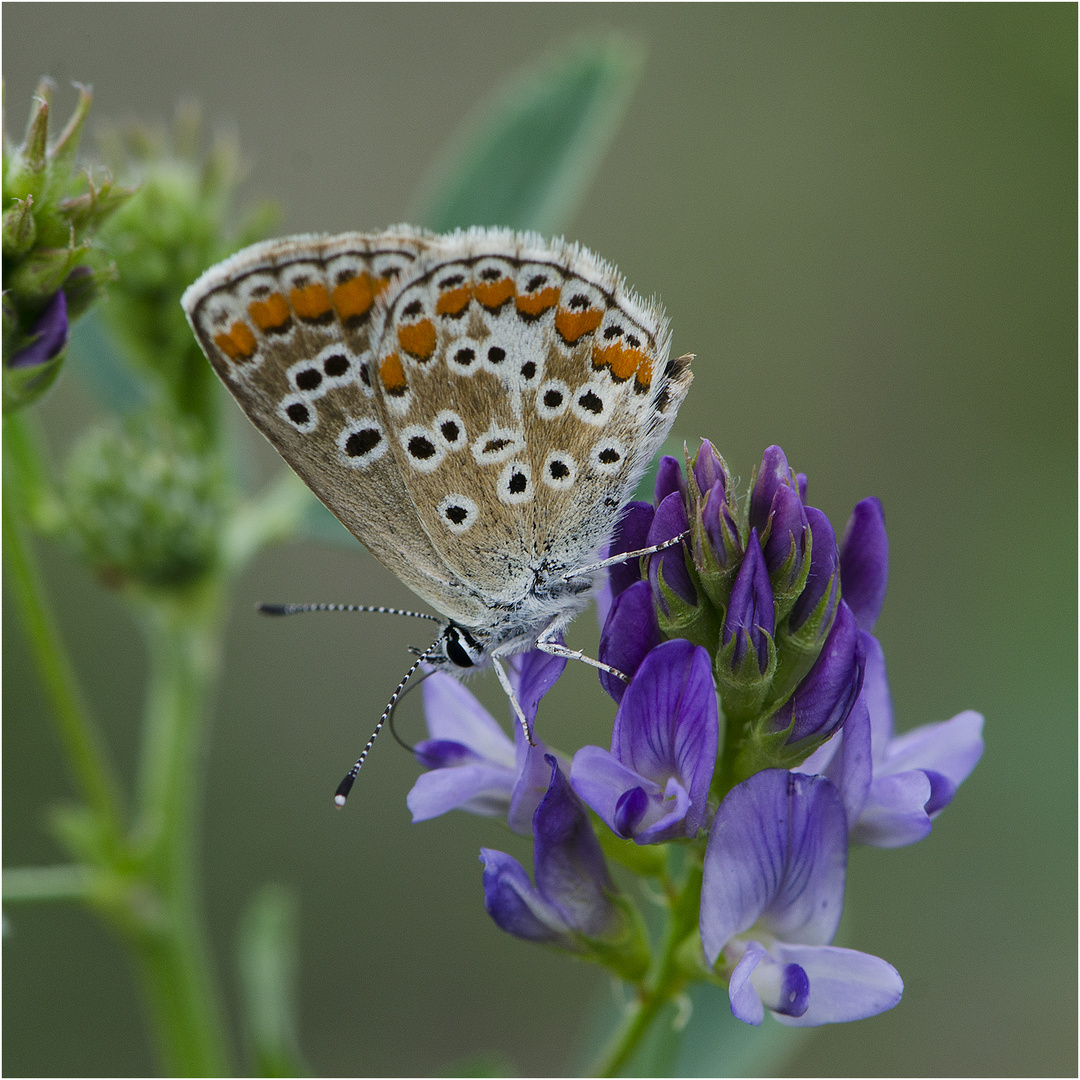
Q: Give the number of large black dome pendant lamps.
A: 0